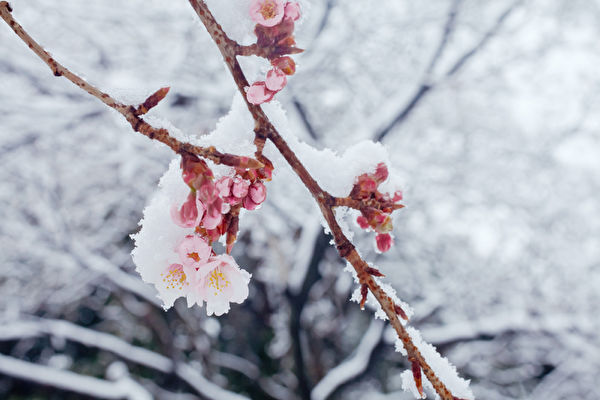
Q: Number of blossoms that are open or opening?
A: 4